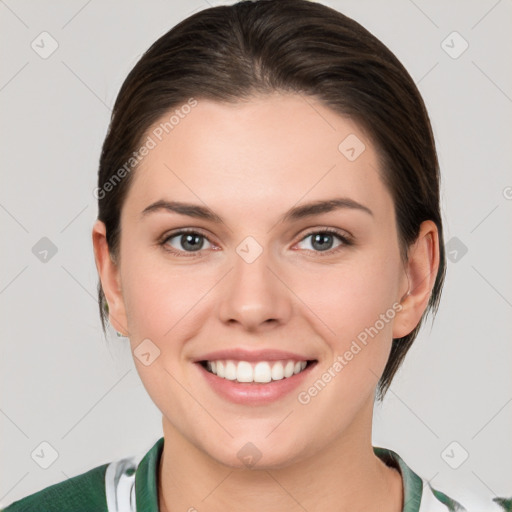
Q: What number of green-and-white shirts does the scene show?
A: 1